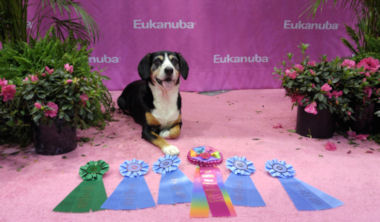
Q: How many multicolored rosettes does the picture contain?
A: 1